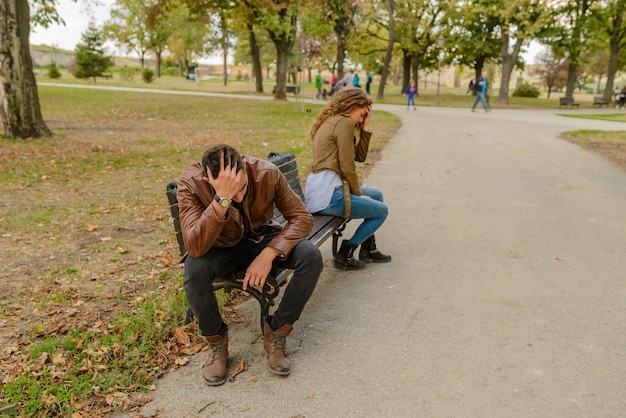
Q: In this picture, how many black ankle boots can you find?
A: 2